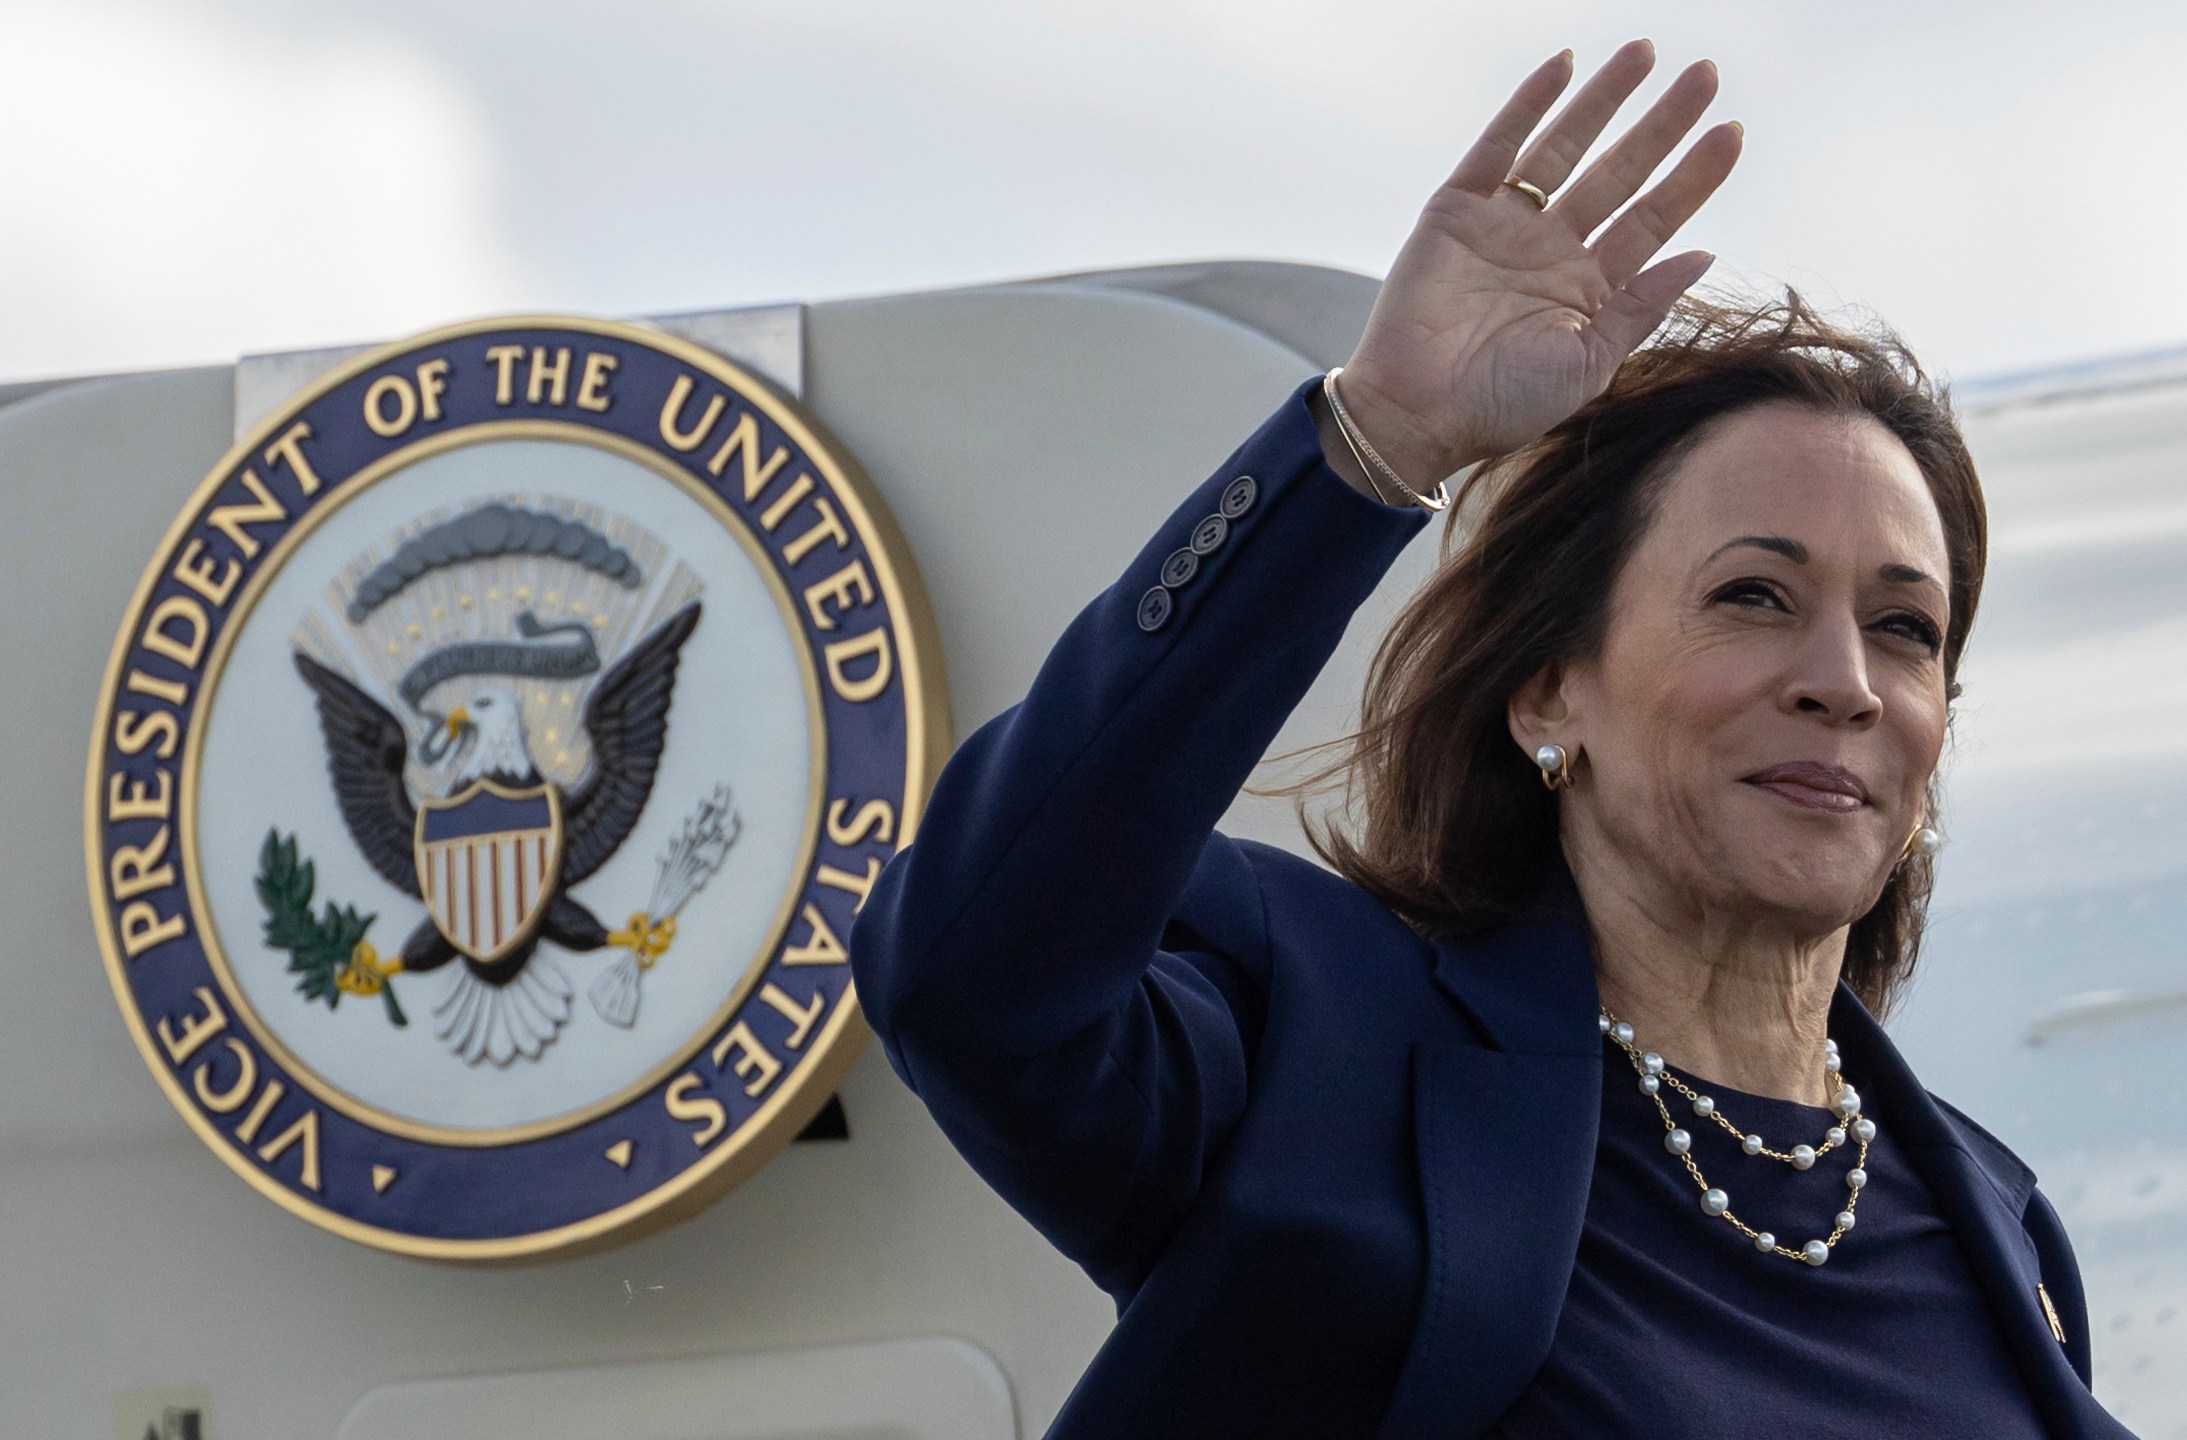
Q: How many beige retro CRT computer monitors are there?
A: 0